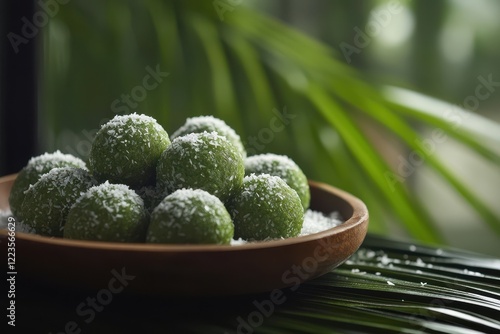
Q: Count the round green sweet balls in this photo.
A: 9